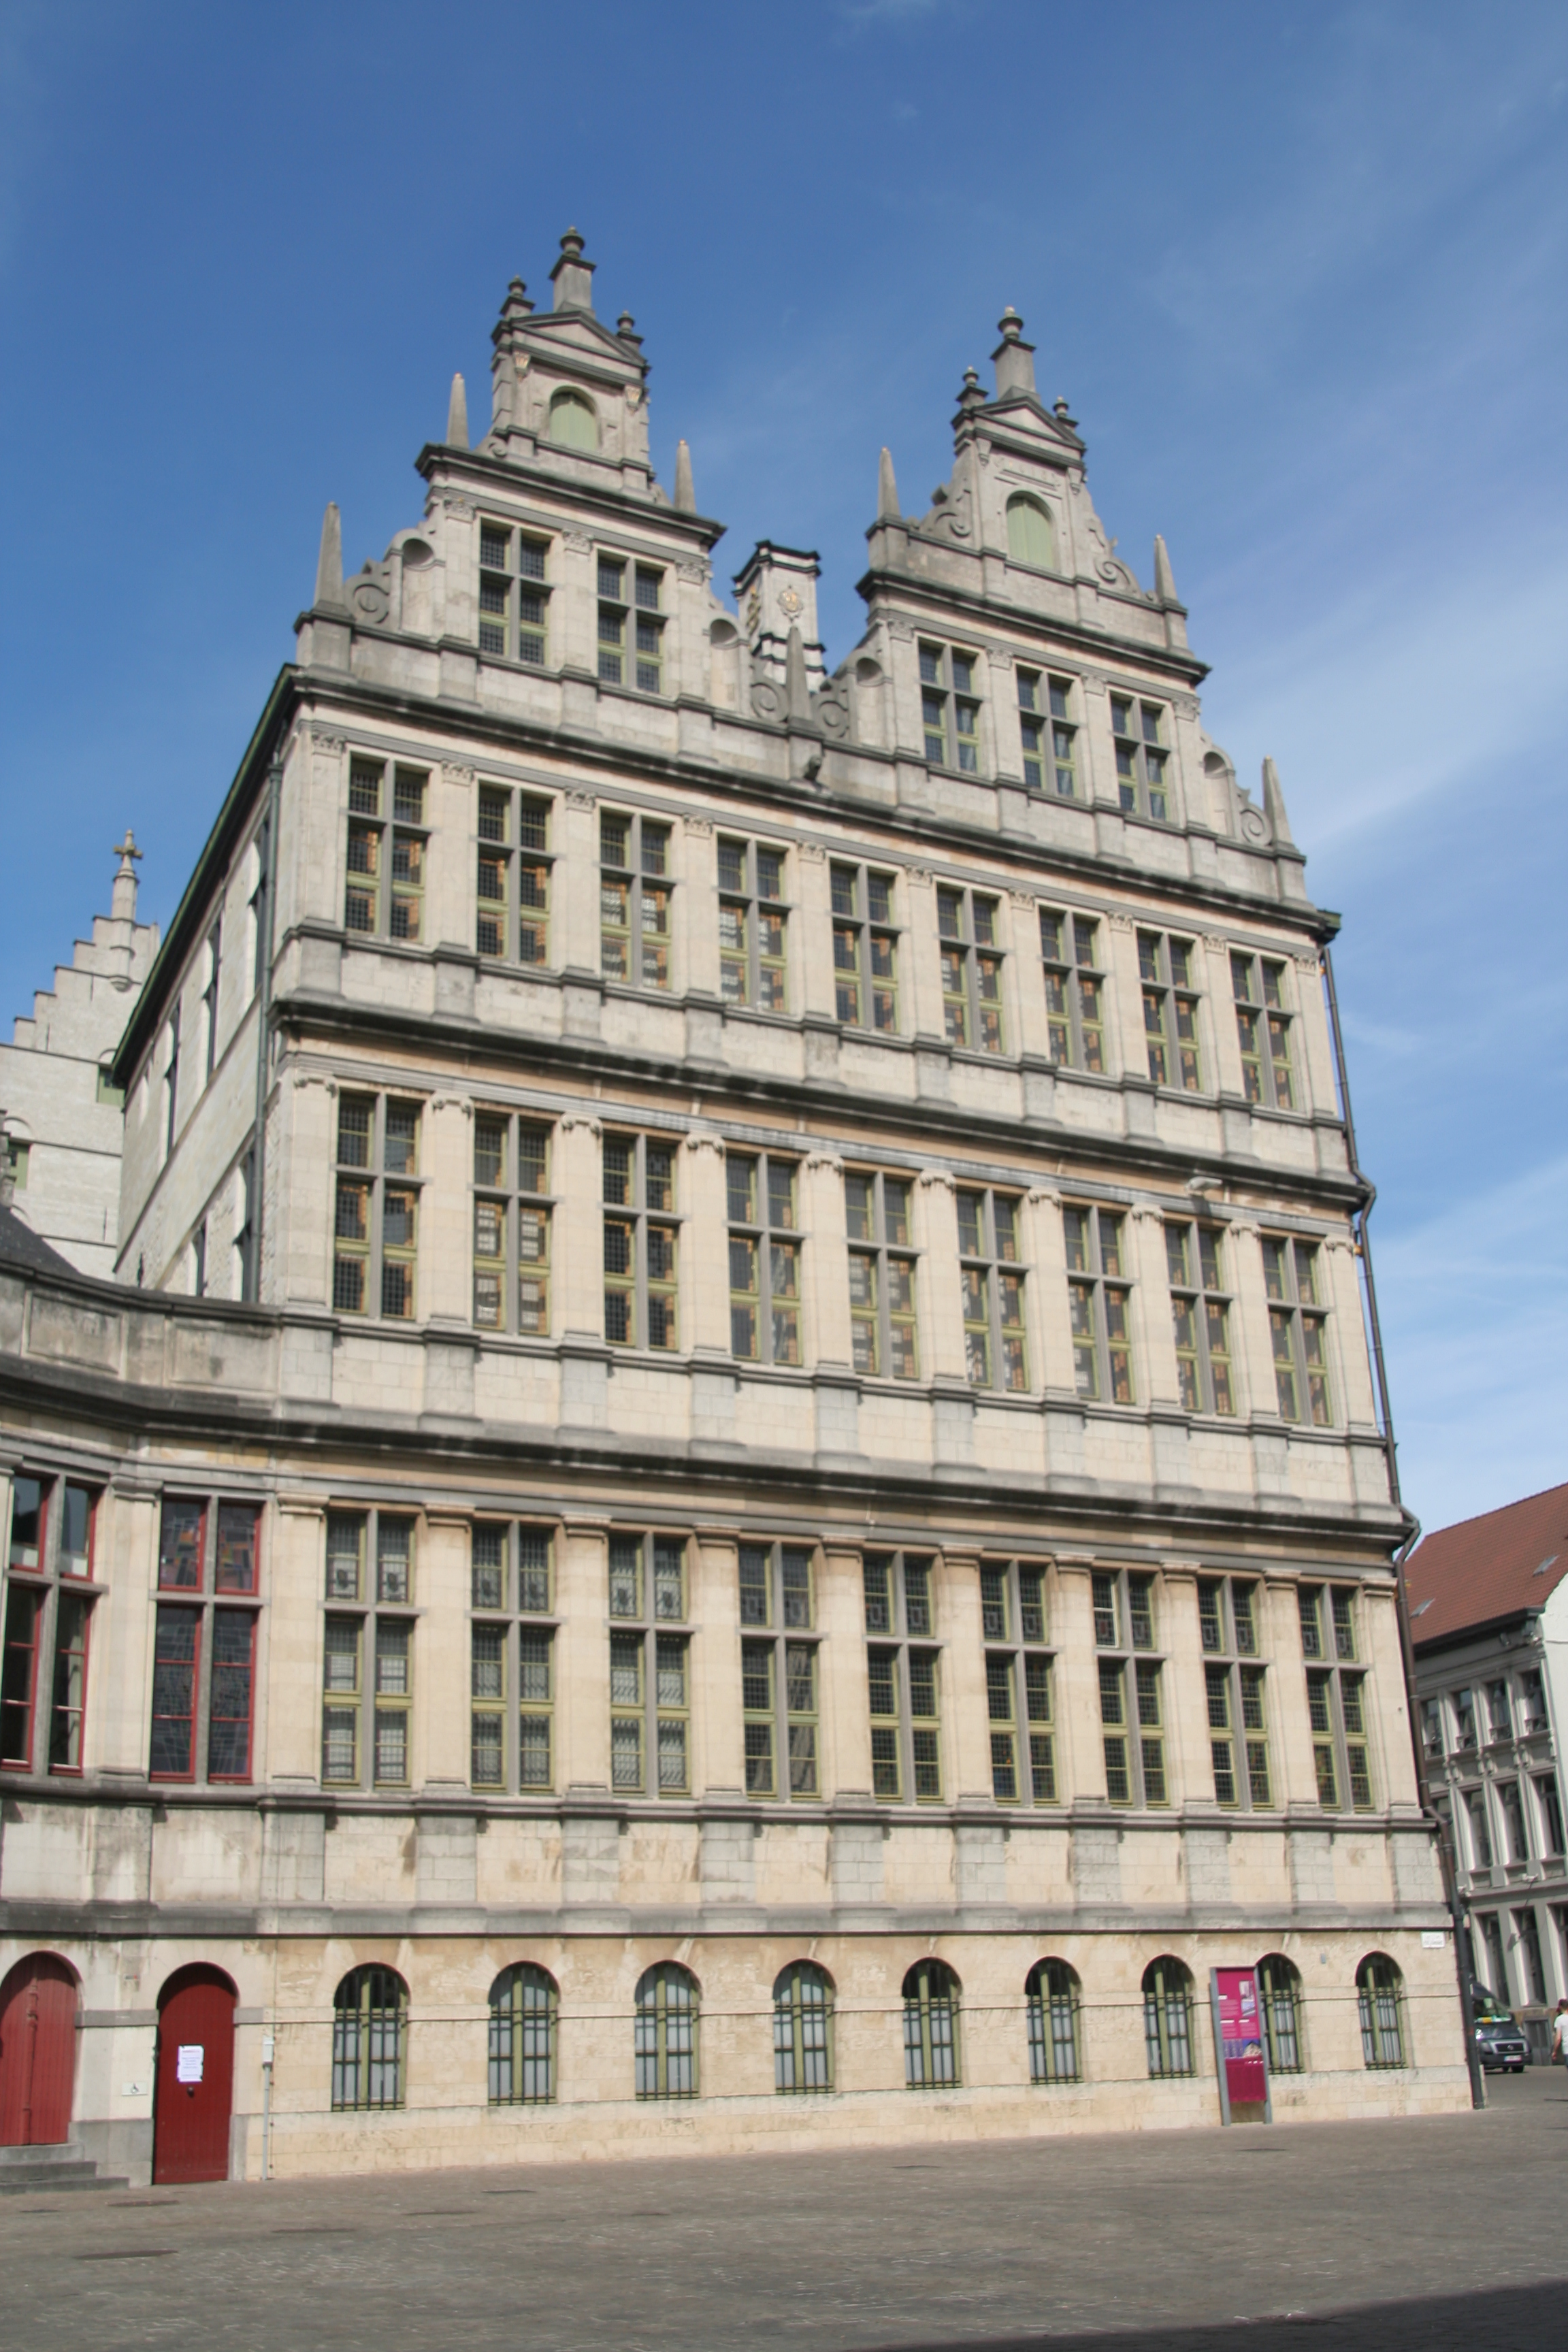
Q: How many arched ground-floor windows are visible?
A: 9